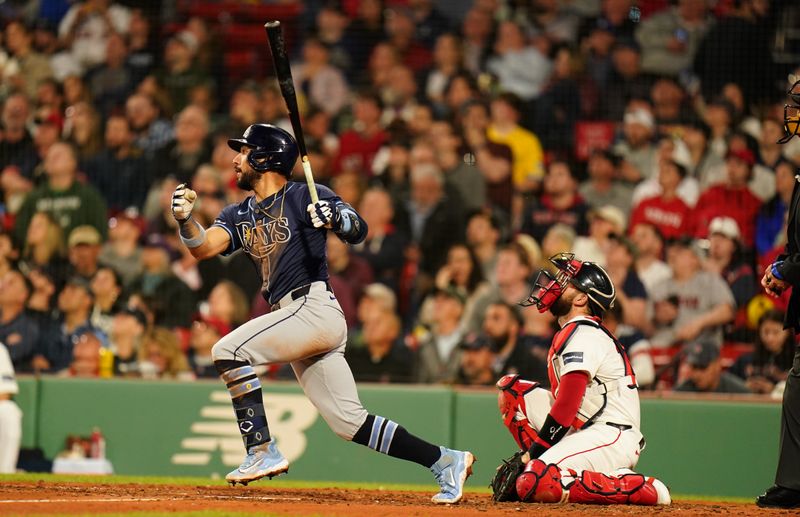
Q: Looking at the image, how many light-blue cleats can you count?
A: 2